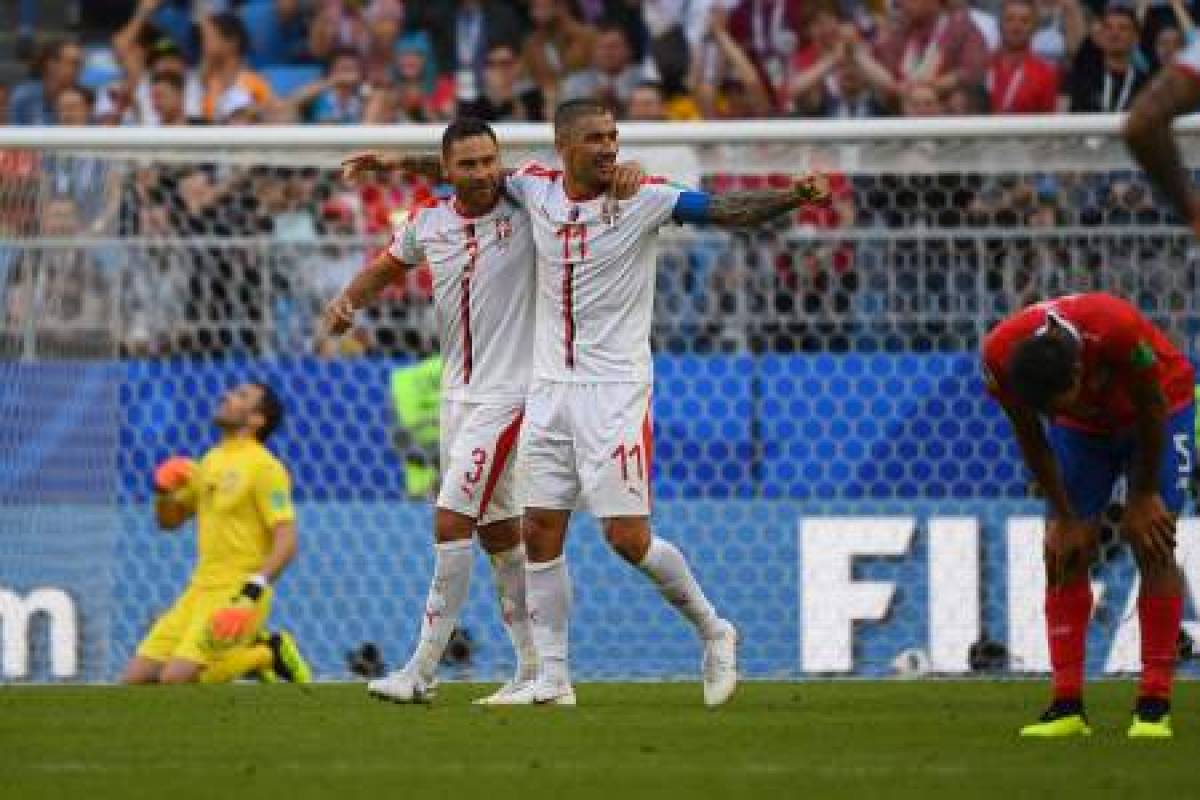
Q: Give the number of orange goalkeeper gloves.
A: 2